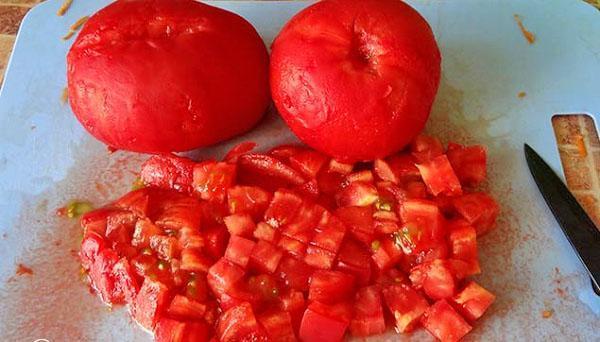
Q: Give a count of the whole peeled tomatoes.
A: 2